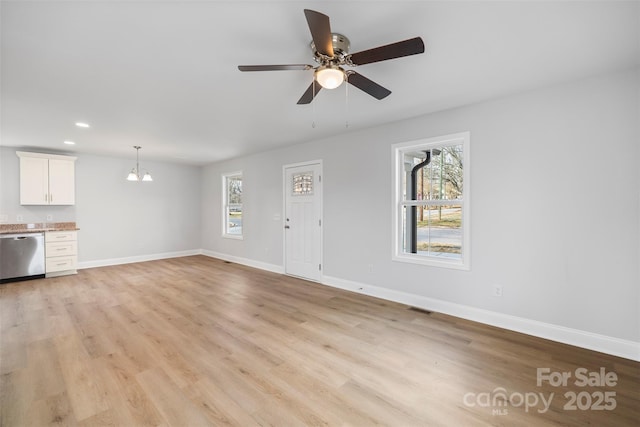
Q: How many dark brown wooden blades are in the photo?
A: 5